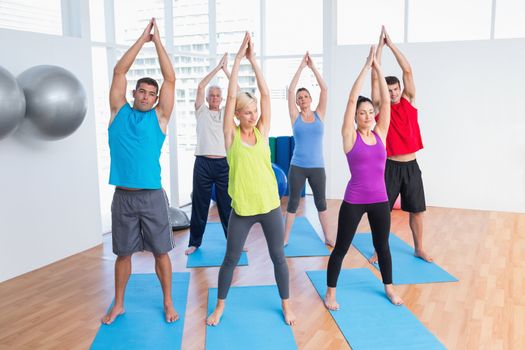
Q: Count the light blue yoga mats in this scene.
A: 6